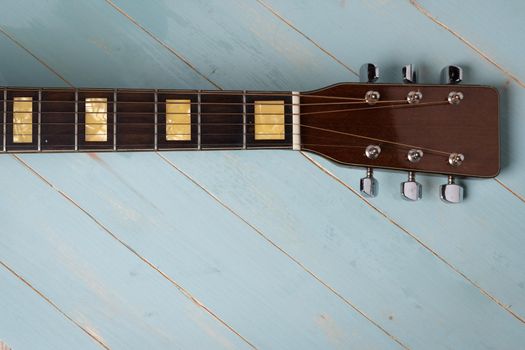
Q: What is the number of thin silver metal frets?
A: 7